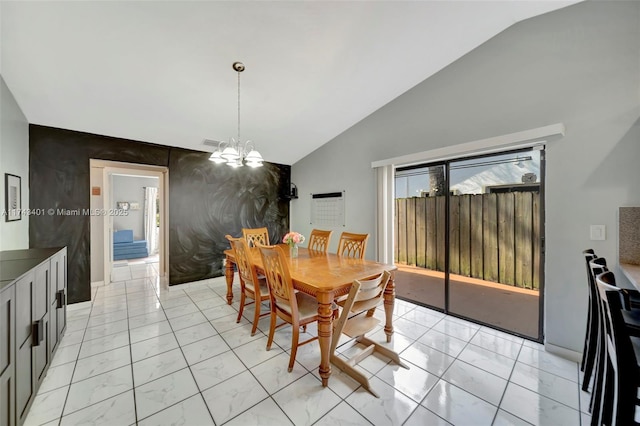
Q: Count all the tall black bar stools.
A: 3